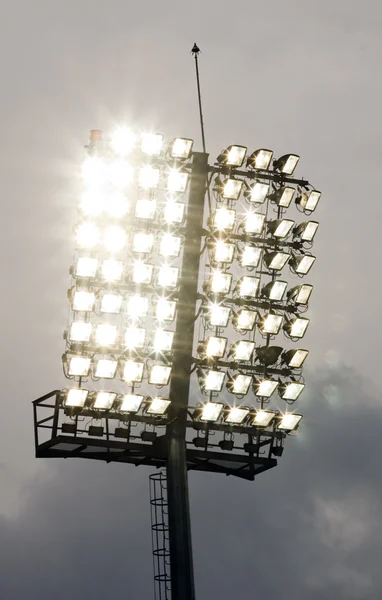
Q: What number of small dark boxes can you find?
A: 8